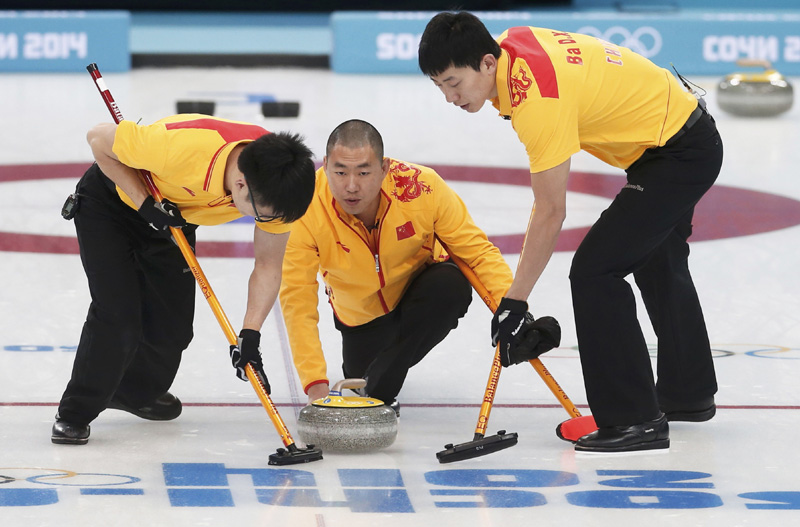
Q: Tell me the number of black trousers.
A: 3